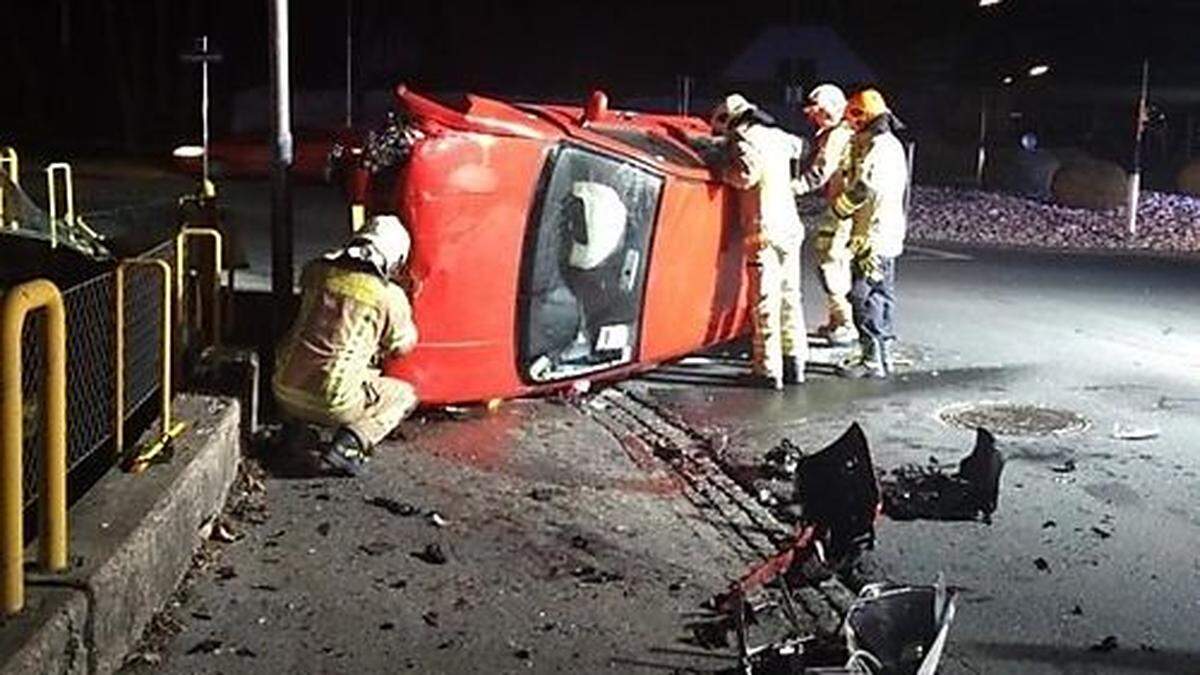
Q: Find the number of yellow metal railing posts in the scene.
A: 5